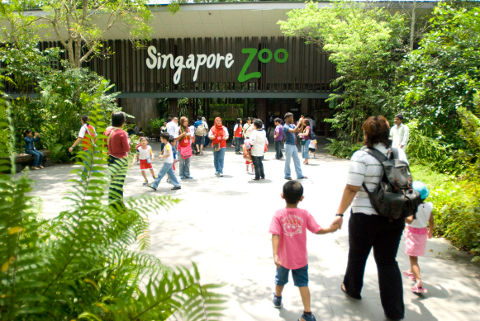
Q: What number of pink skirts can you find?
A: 1